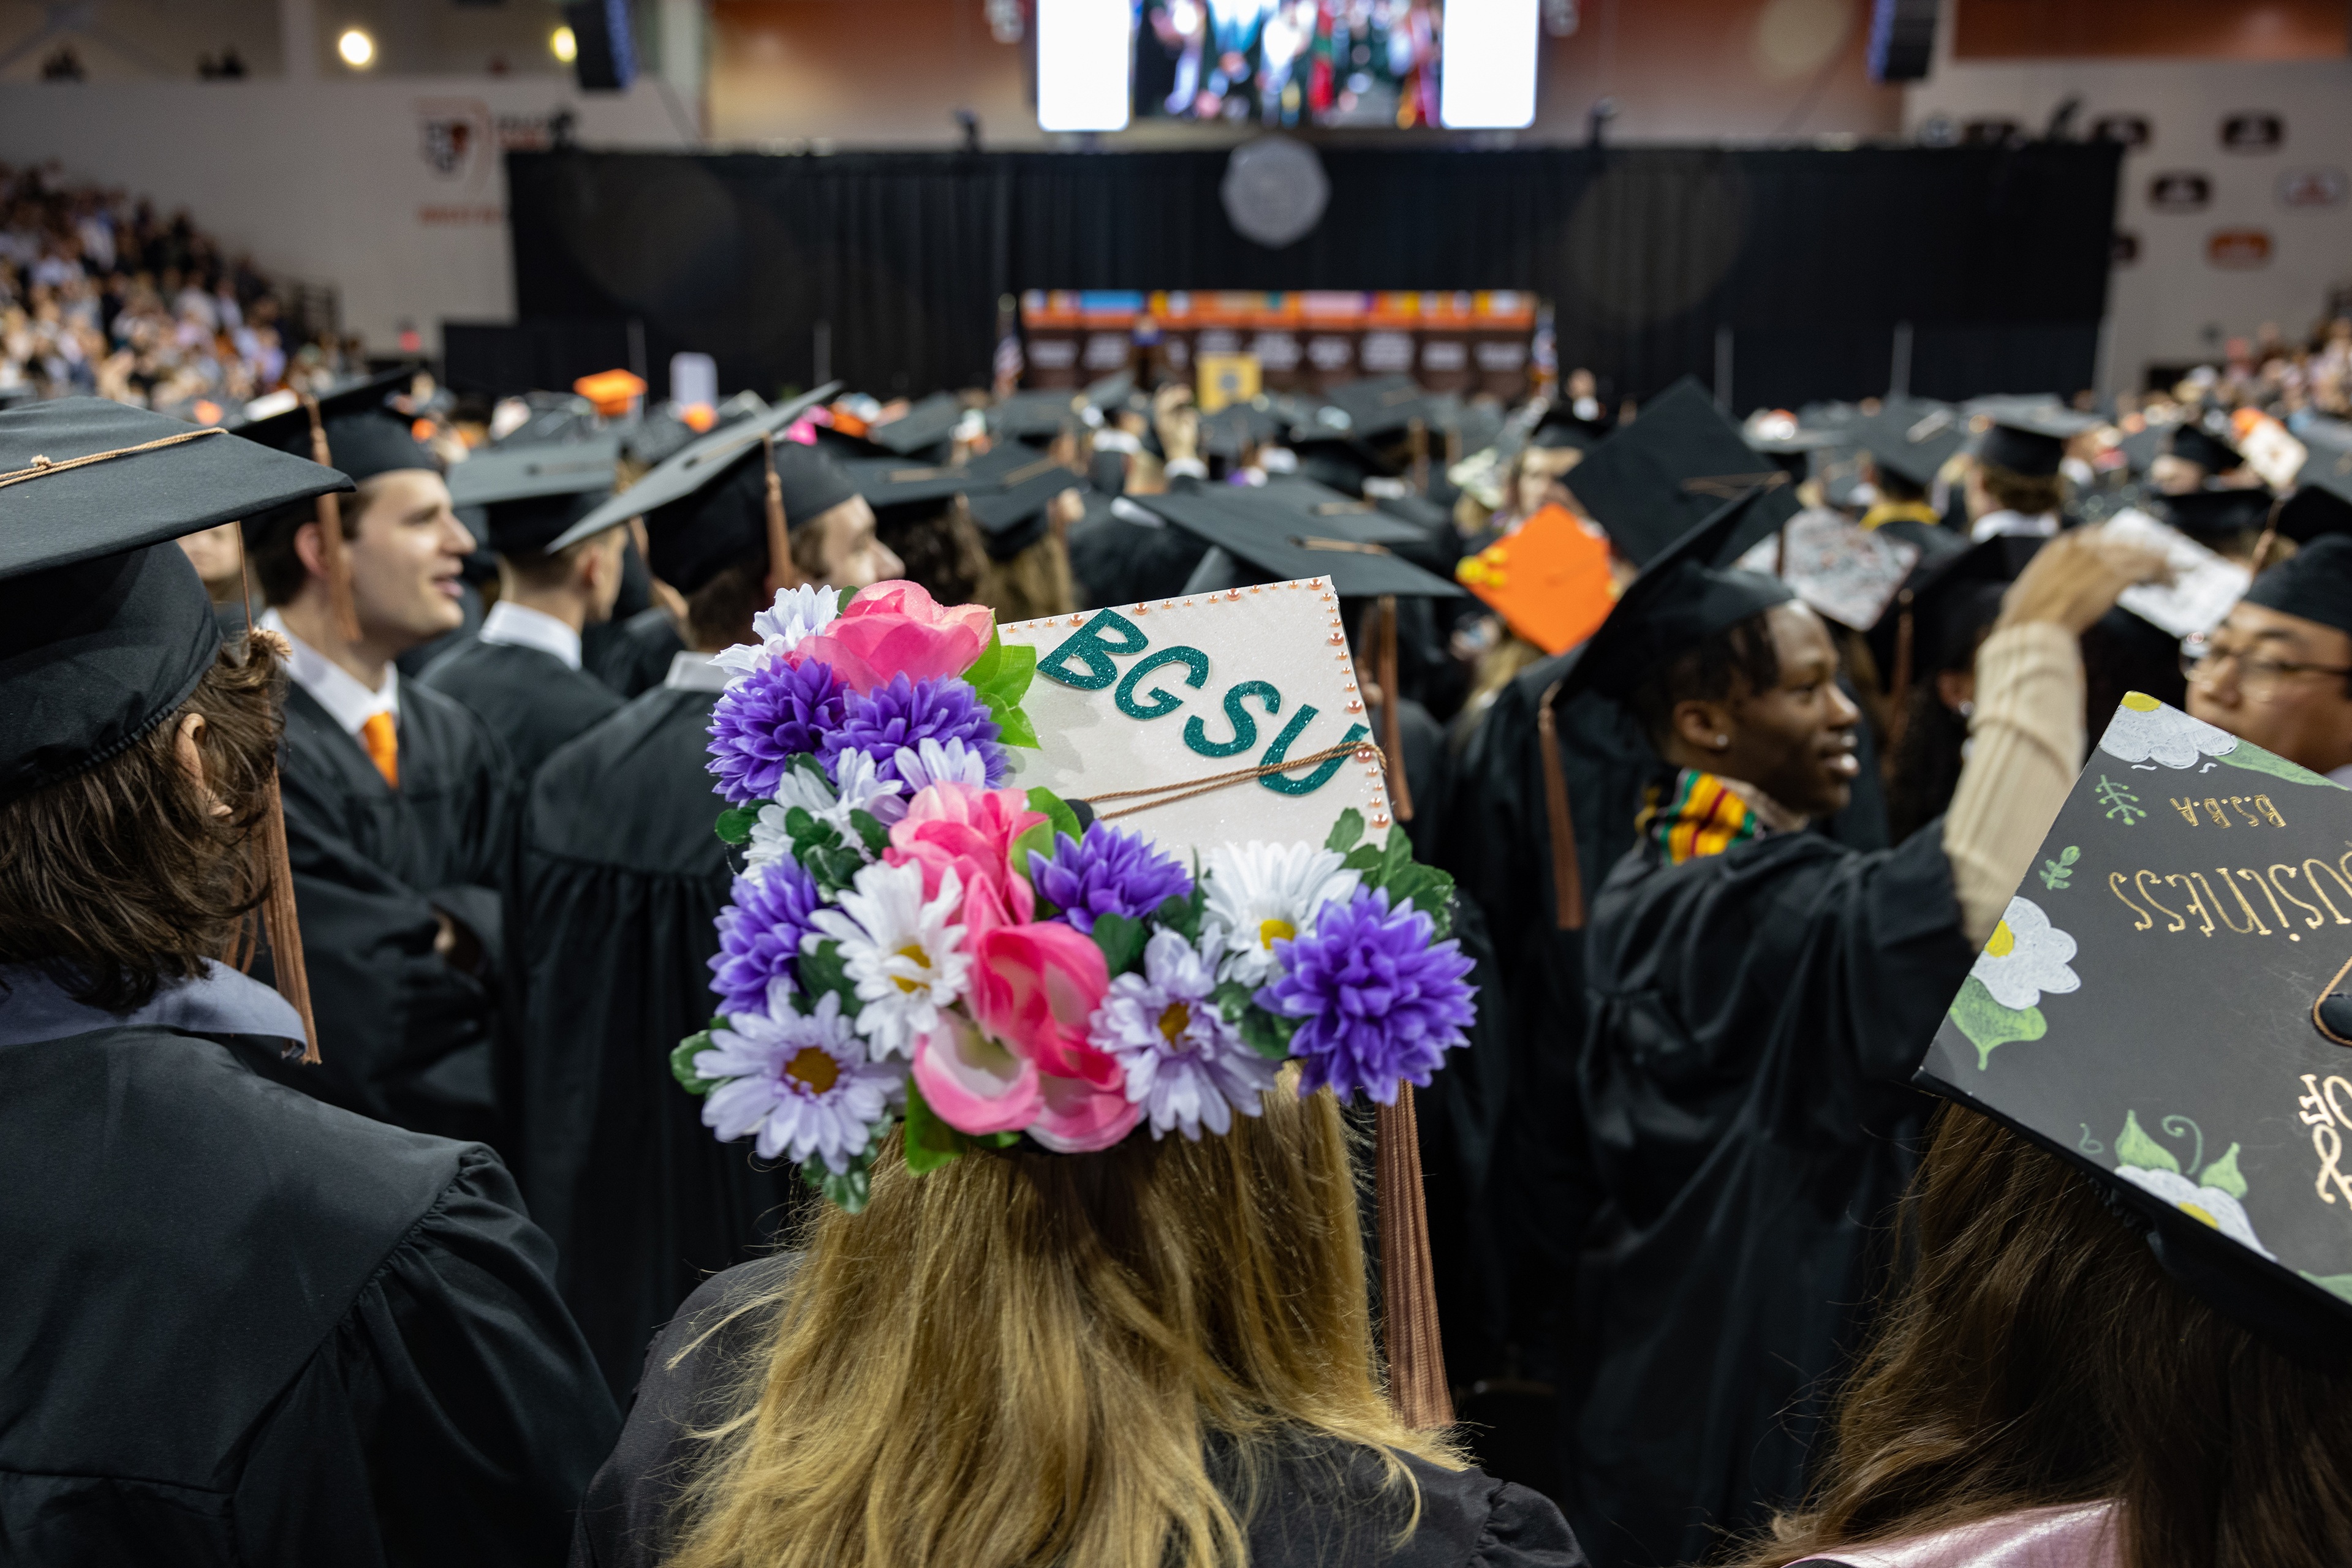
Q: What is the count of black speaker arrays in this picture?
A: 2